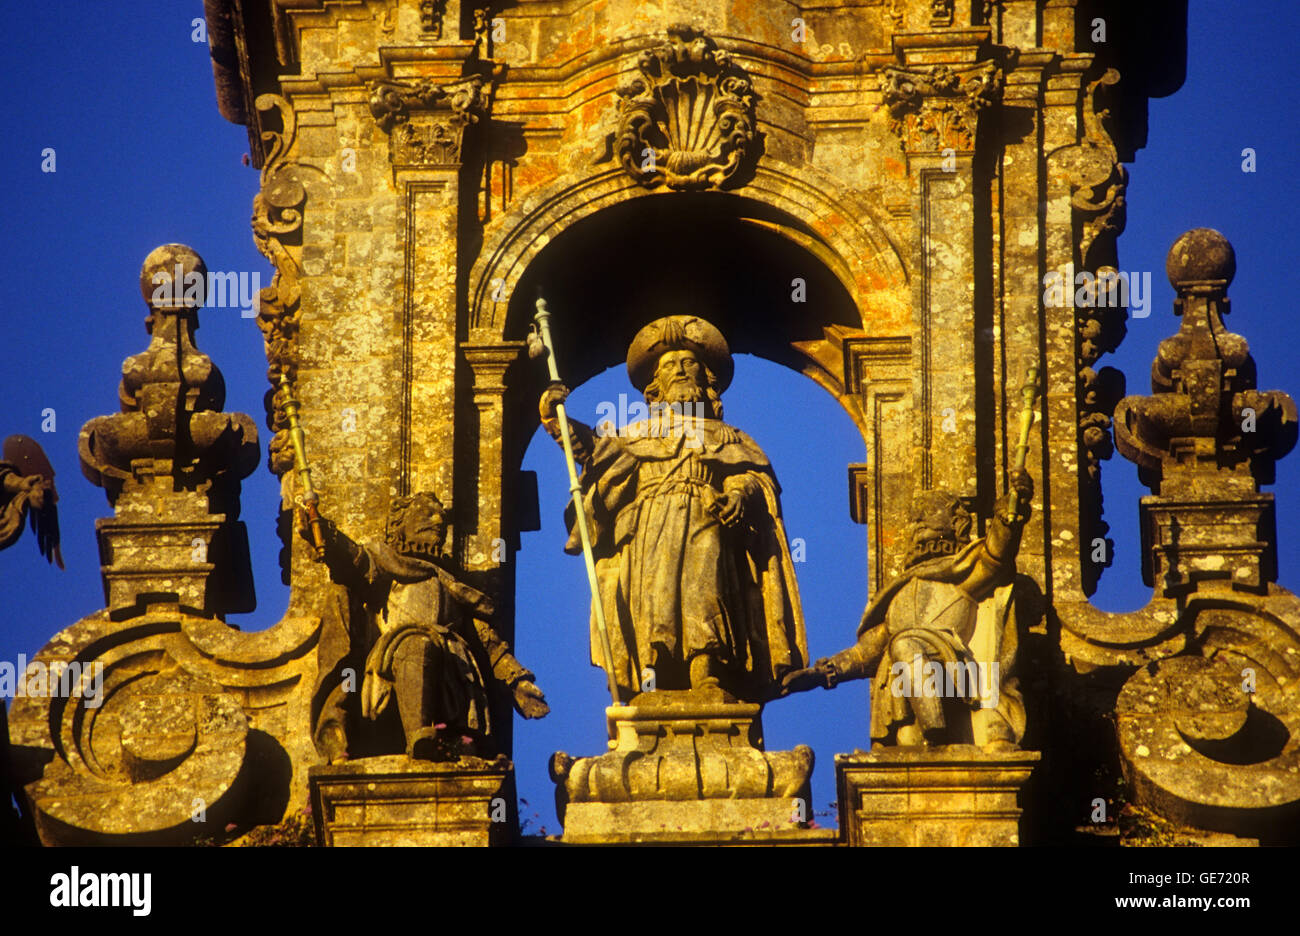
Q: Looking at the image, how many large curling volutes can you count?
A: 2